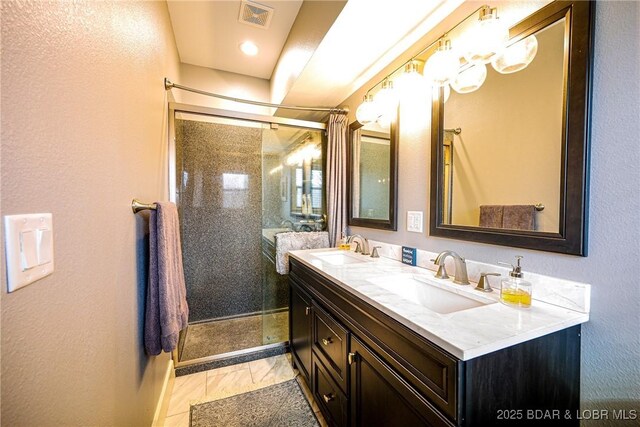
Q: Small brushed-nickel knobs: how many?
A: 4